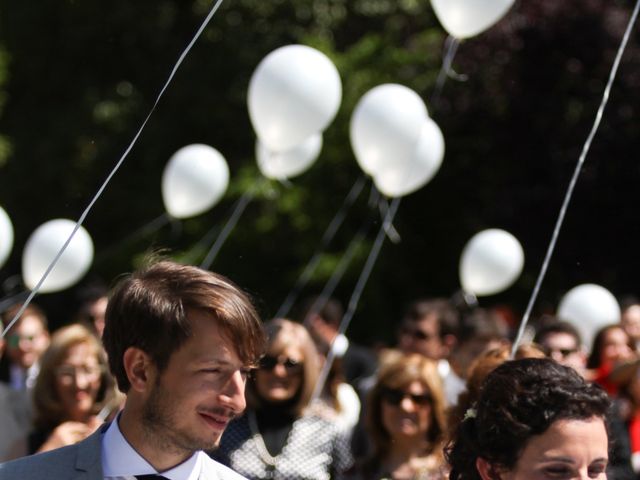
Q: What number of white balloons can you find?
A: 10